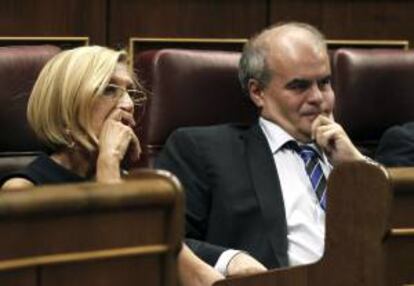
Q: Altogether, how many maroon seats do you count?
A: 3